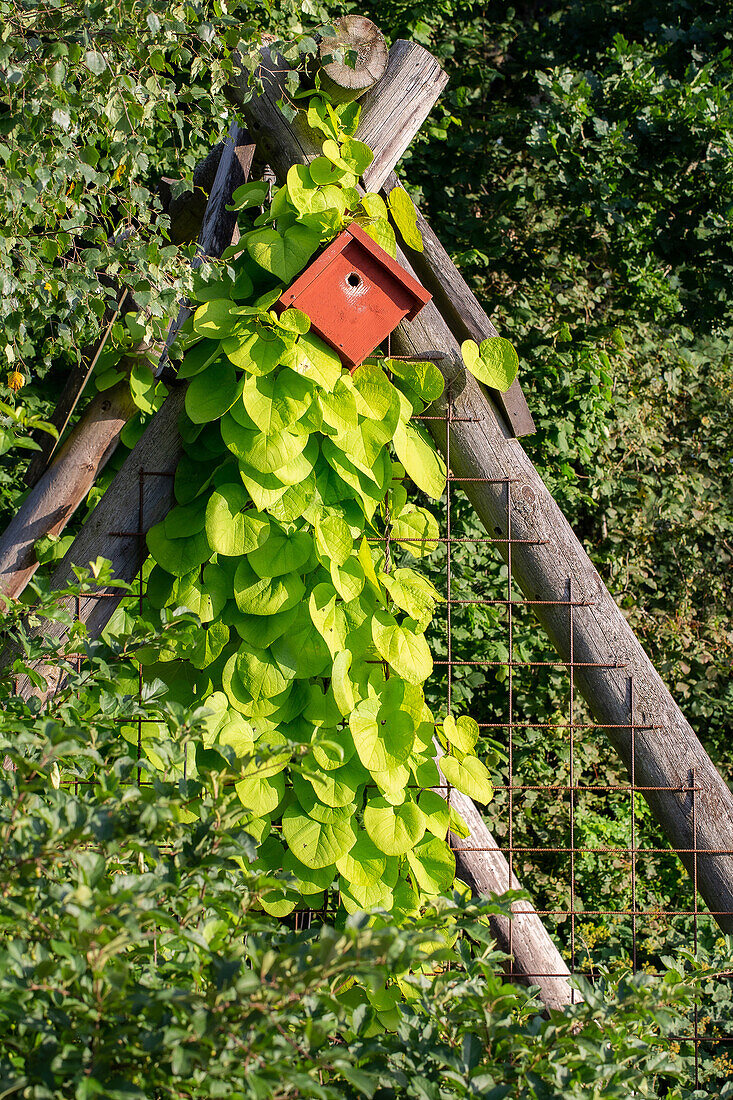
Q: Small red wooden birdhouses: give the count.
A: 1